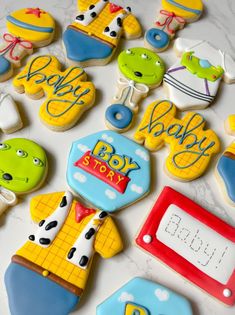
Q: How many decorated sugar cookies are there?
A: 14